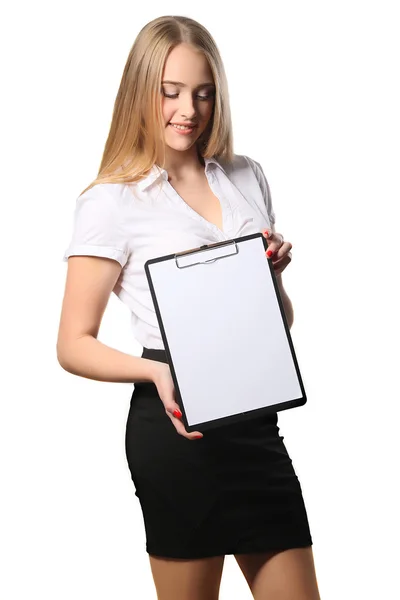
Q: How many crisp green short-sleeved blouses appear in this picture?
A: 0